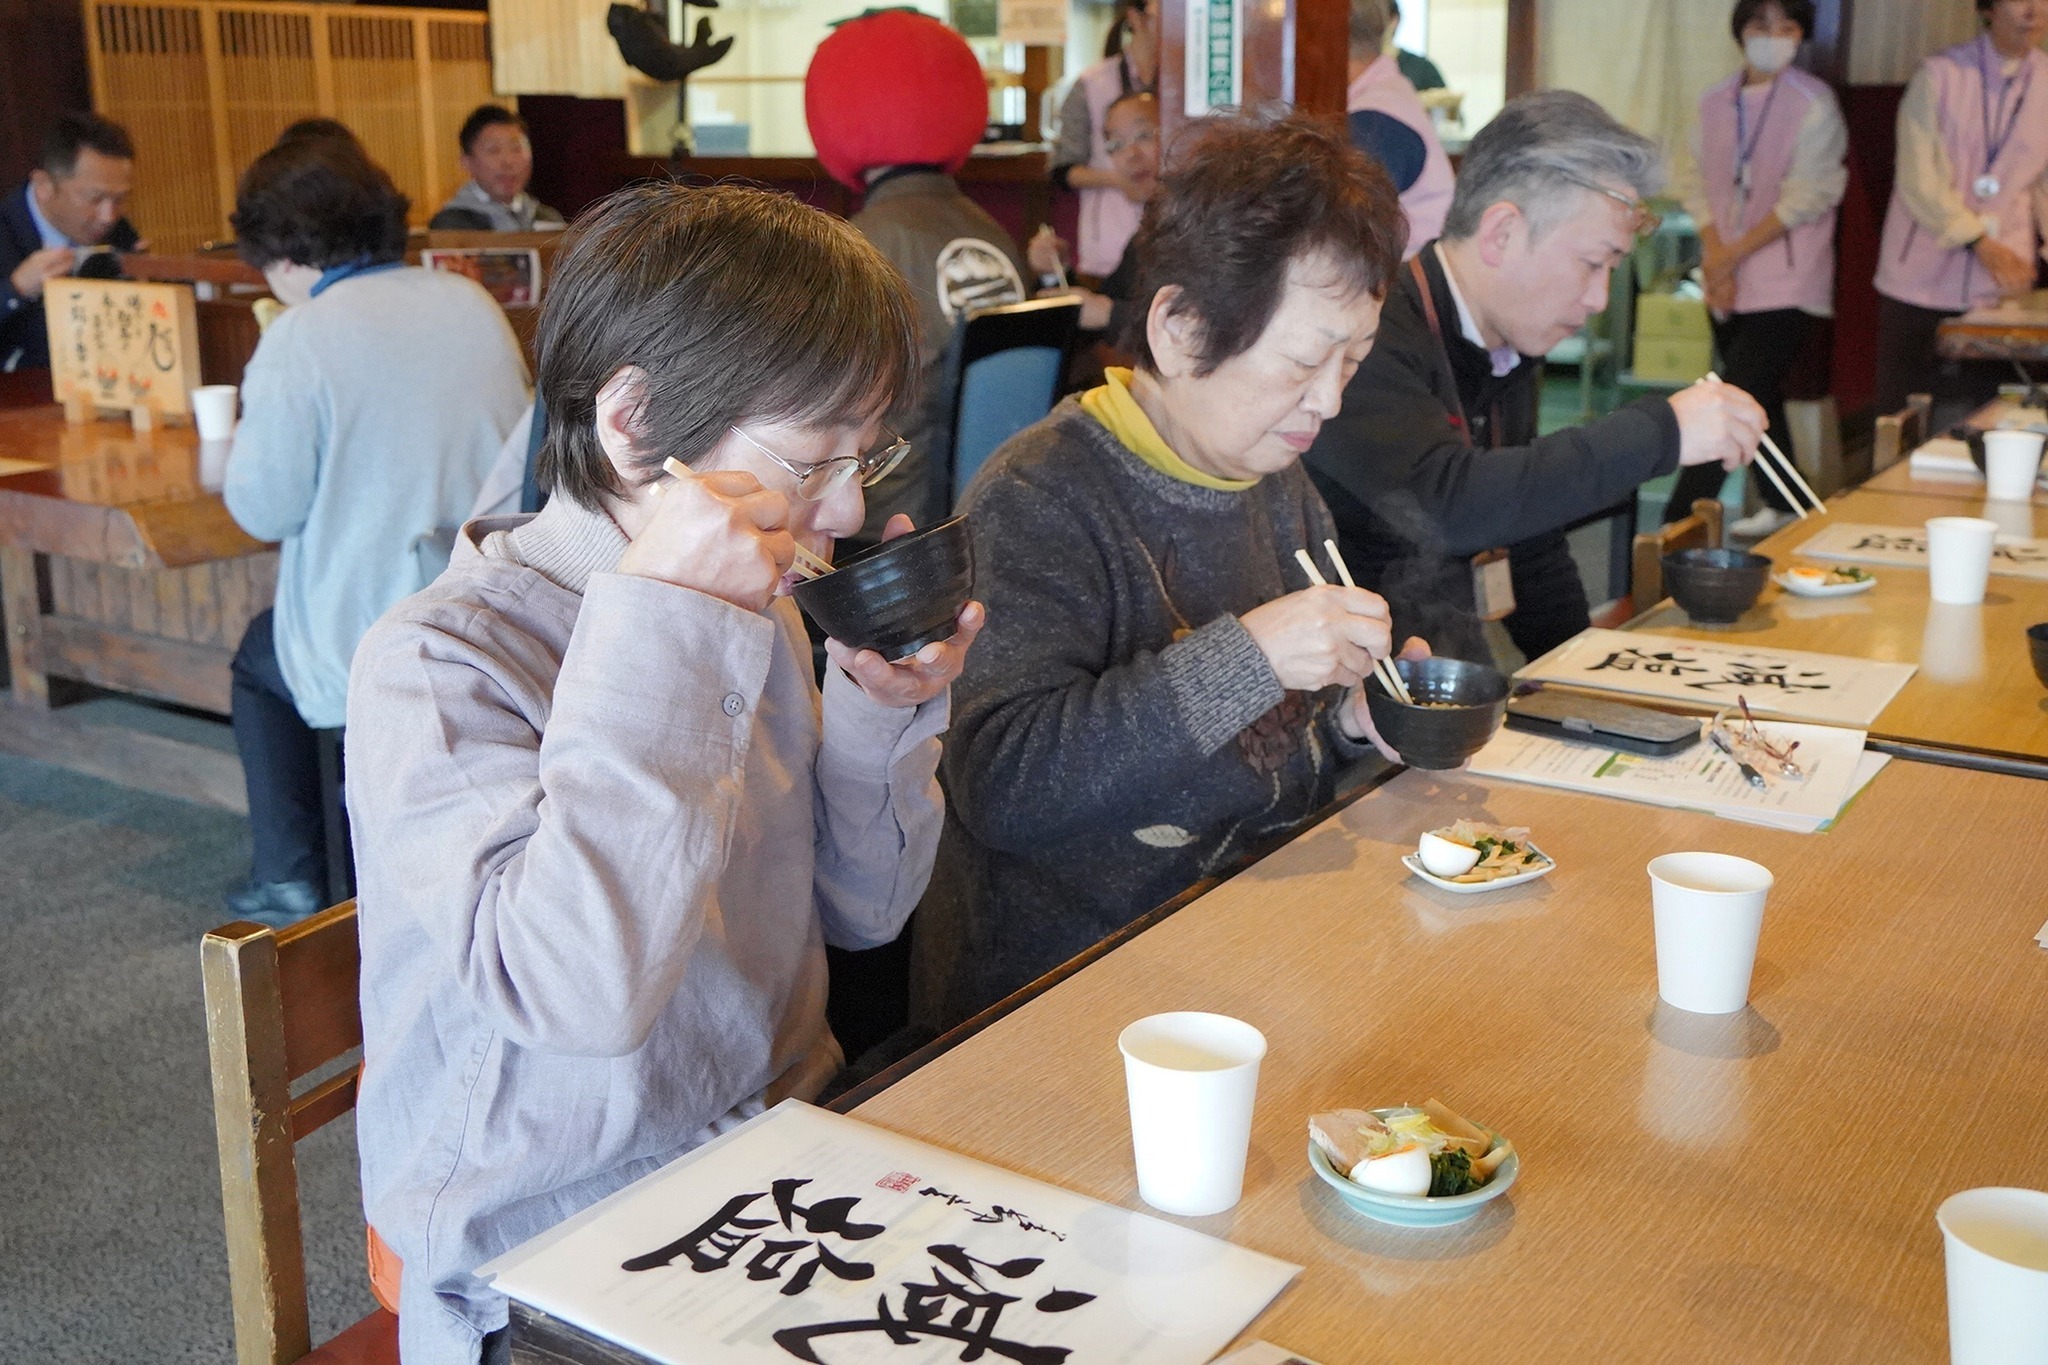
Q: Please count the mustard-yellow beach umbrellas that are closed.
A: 0